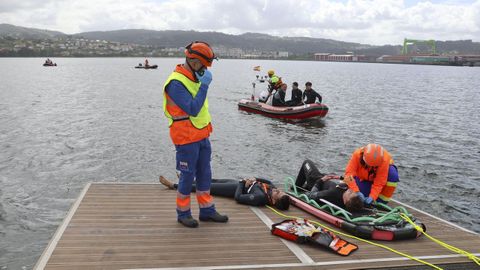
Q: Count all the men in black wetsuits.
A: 5